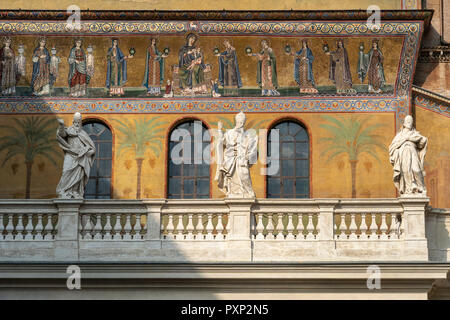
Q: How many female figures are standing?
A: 10